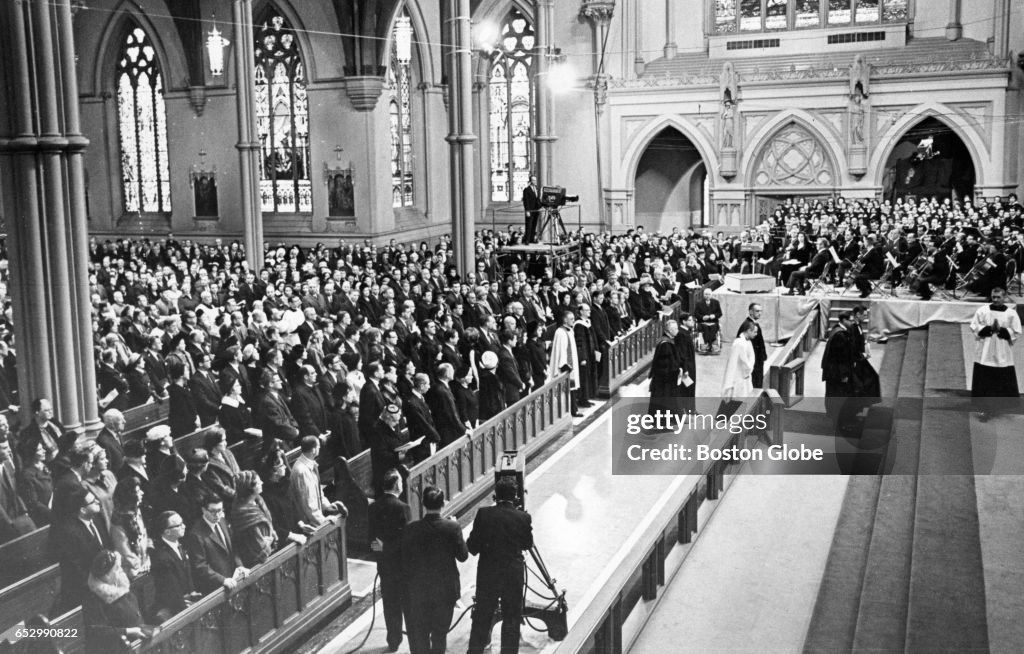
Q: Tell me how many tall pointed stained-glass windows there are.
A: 4